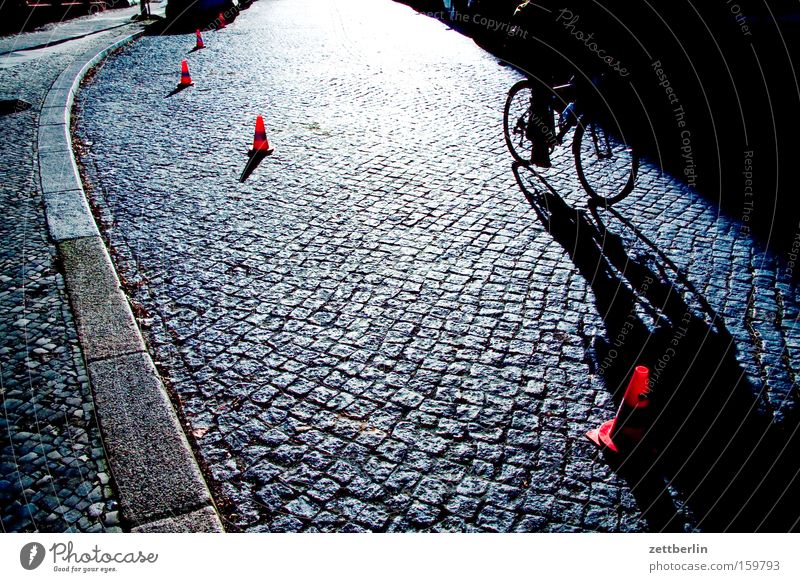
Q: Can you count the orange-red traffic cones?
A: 5